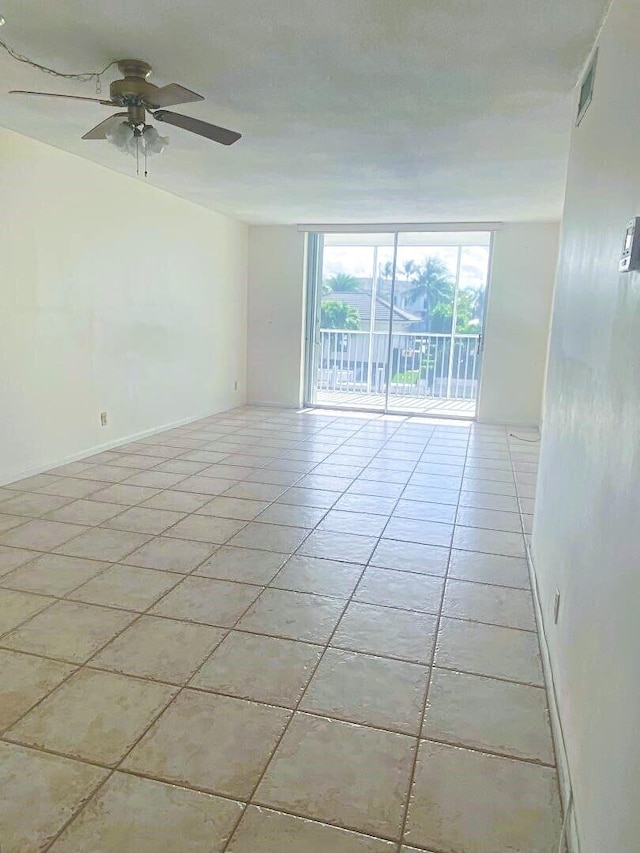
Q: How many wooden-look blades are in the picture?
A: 4